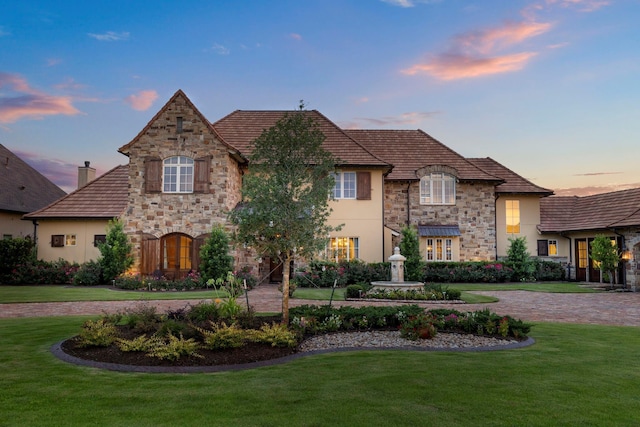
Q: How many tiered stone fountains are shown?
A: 1